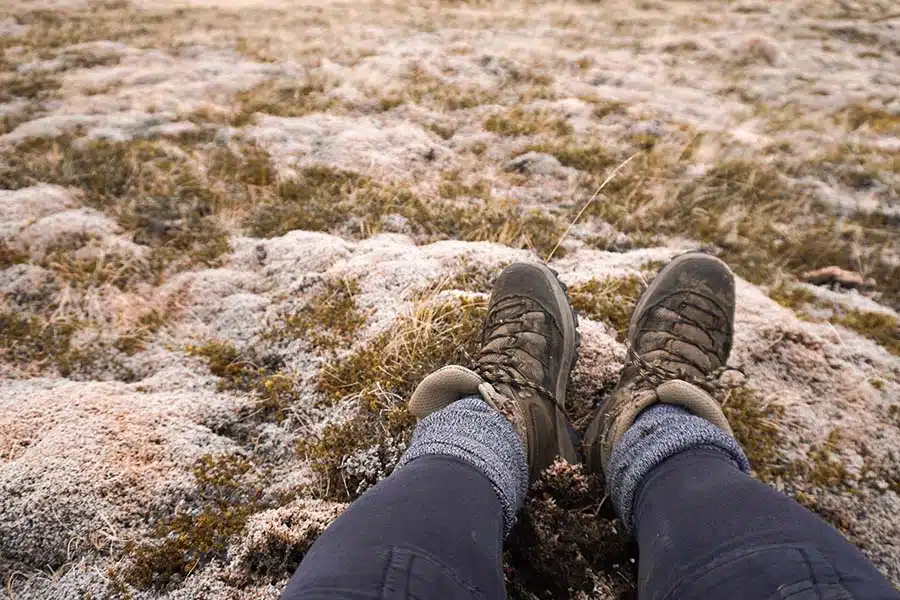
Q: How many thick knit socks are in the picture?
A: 2